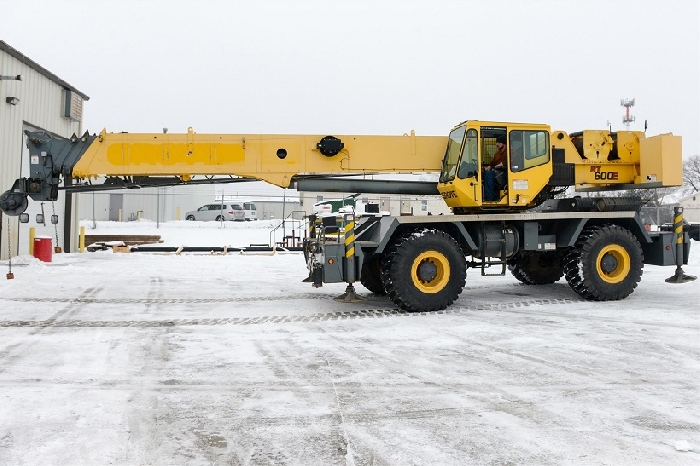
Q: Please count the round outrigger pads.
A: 2